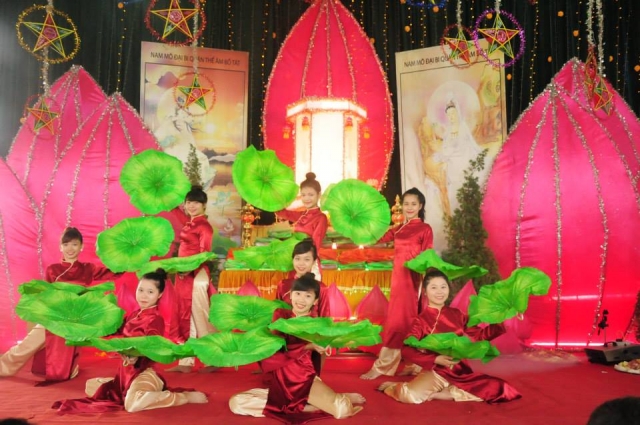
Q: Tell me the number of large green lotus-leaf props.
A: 15